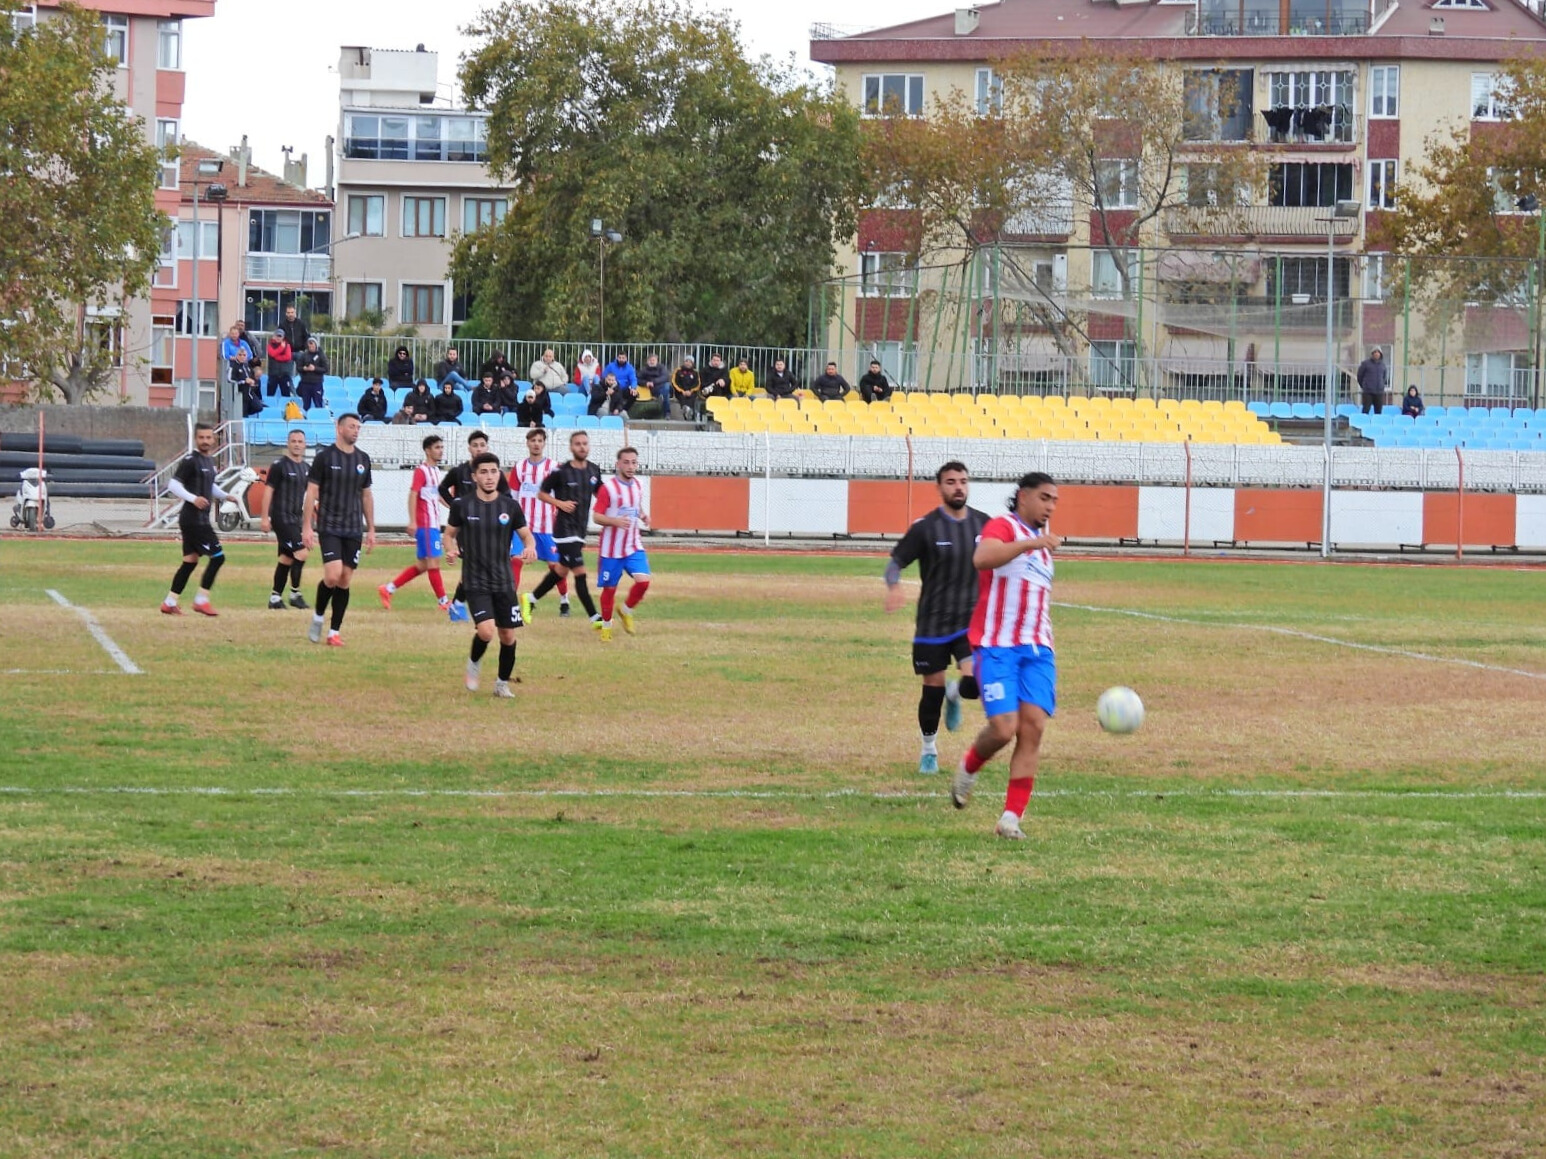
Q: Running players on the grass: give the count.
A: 11